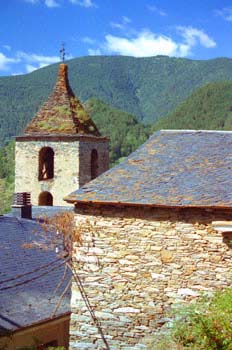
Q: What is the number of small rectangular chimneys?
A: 1